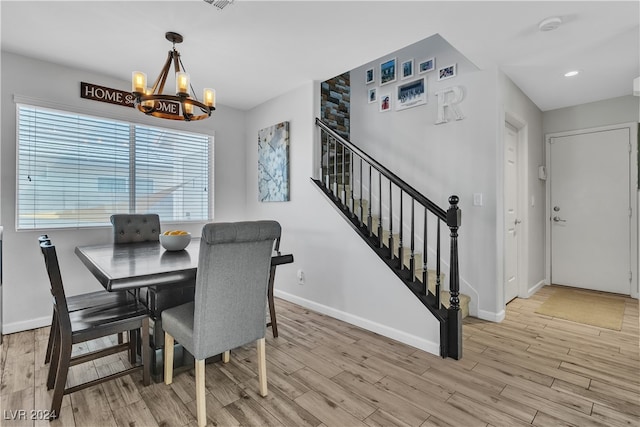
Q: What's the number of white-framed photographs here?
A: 8